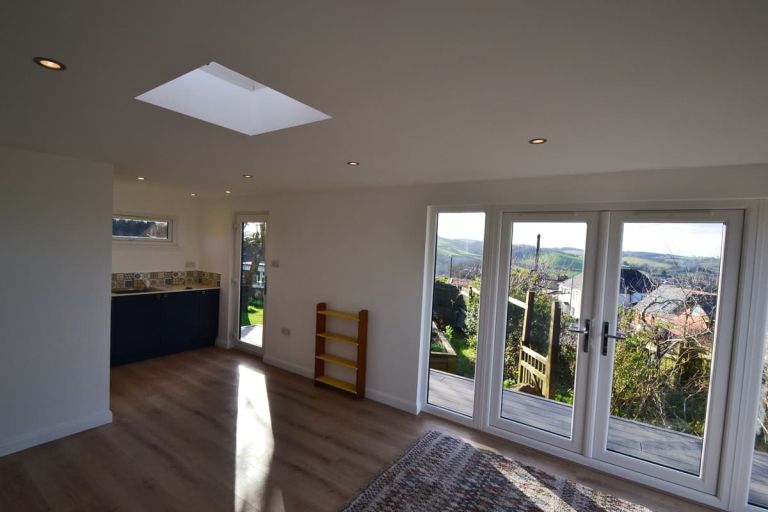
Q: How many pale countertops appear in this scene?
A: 1